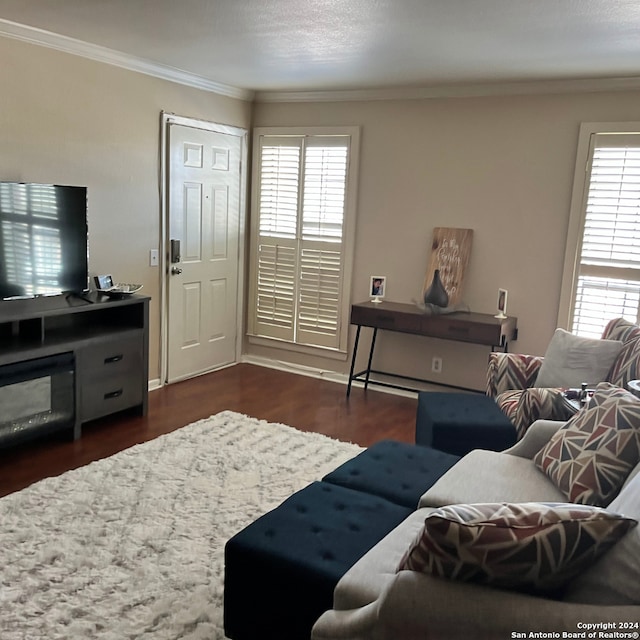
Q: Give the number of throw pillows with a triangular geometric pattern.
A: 2